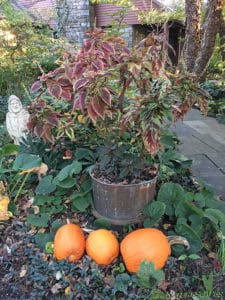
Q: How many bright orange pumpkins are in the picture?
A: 3